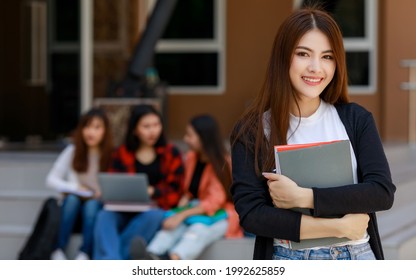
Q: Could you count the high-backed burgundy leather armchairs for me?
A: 0